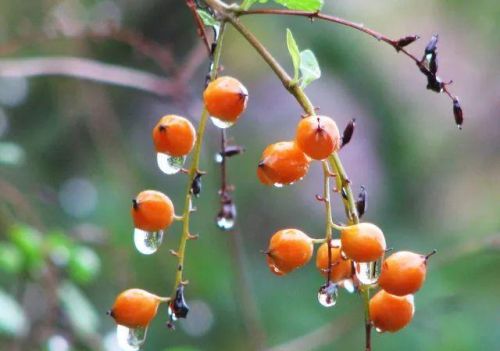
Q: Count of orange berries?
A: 11